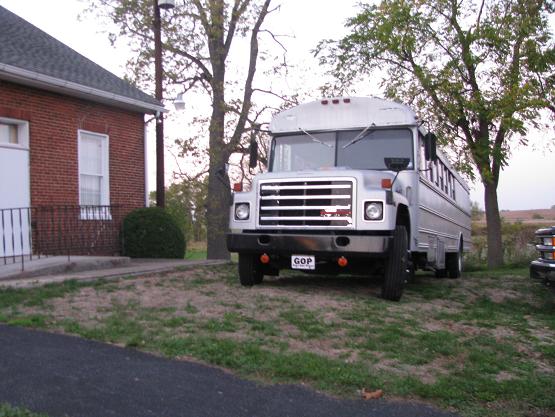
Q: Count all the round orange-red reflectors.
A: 2